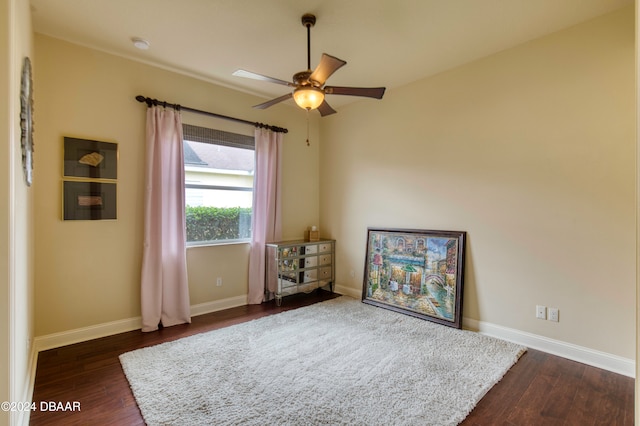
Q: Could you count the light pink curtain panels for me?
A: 2